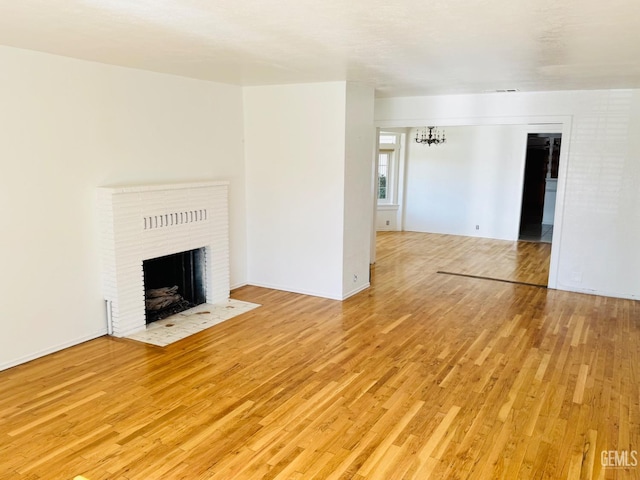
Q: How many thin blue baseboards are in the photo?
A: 0